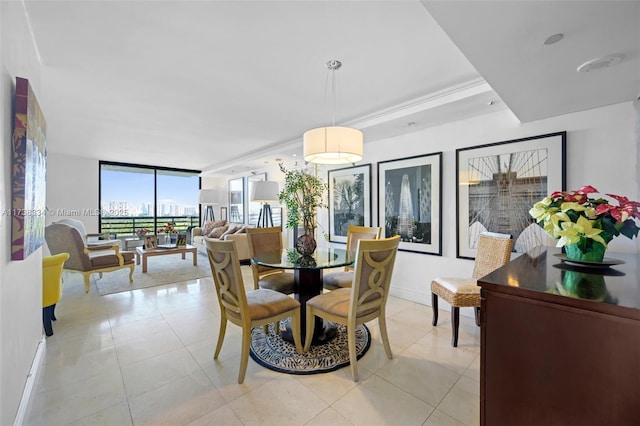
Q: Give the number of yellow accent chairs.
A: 1